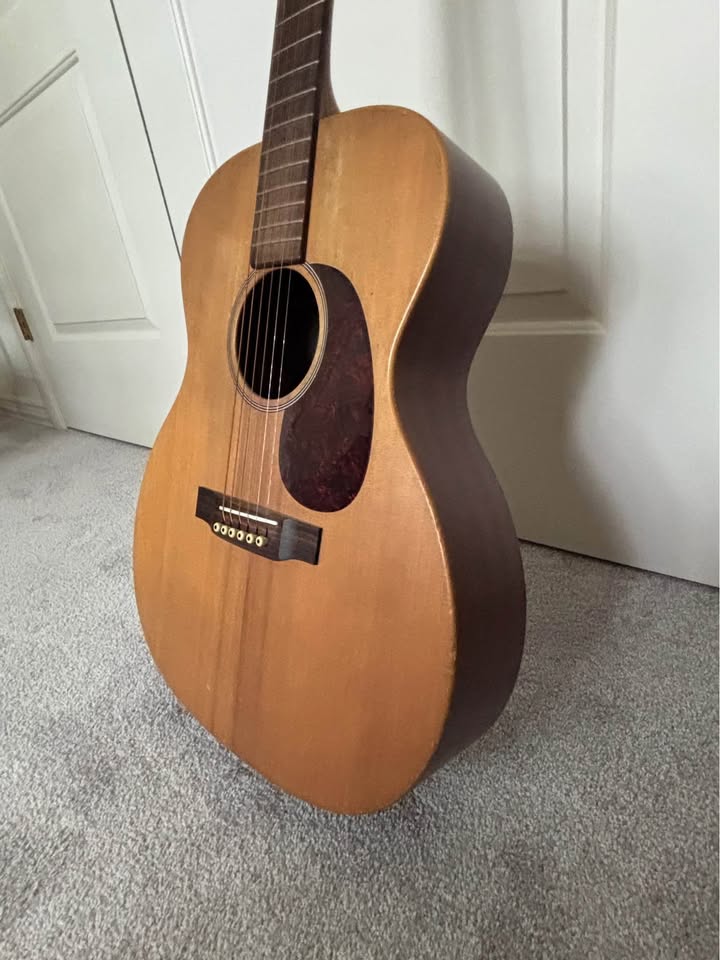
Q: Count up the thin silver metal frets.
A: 11